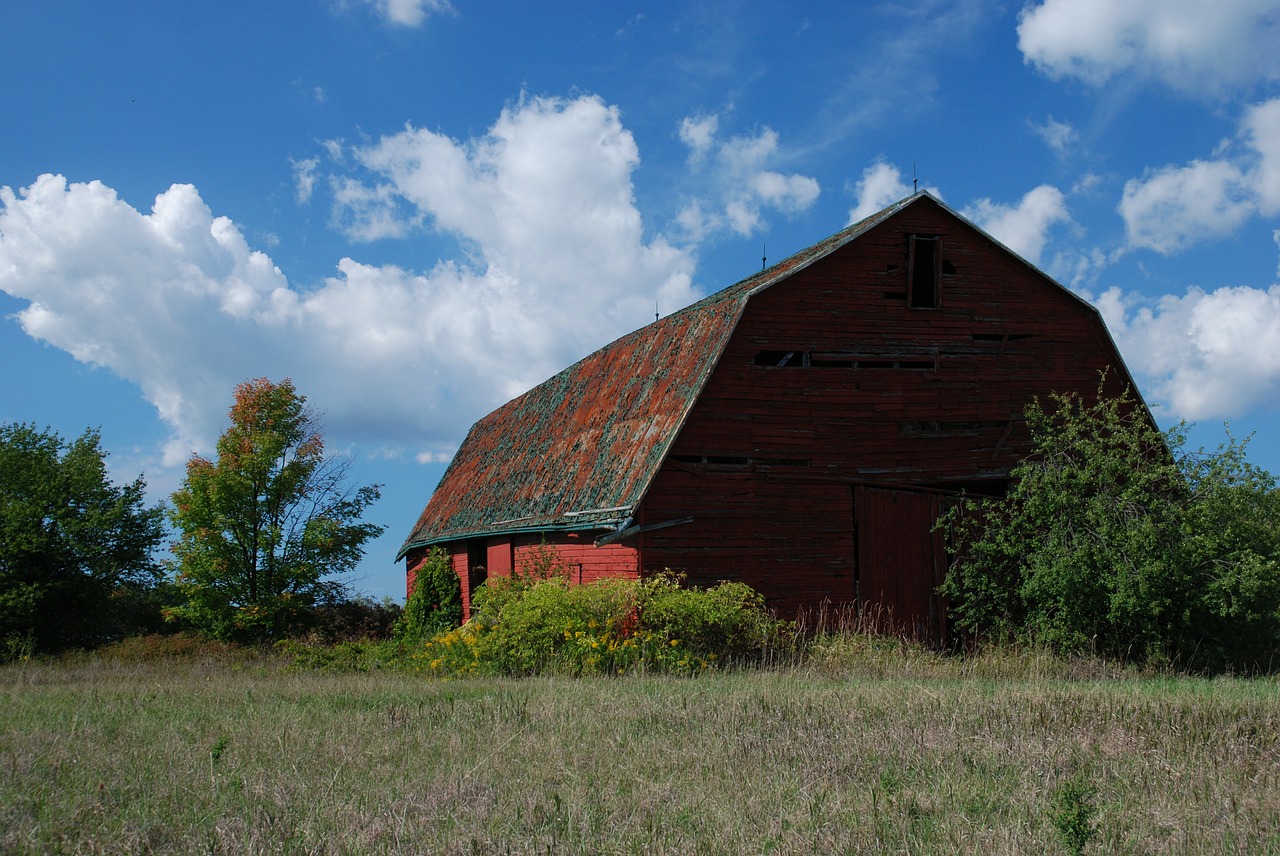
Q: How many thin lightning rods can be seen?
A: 3